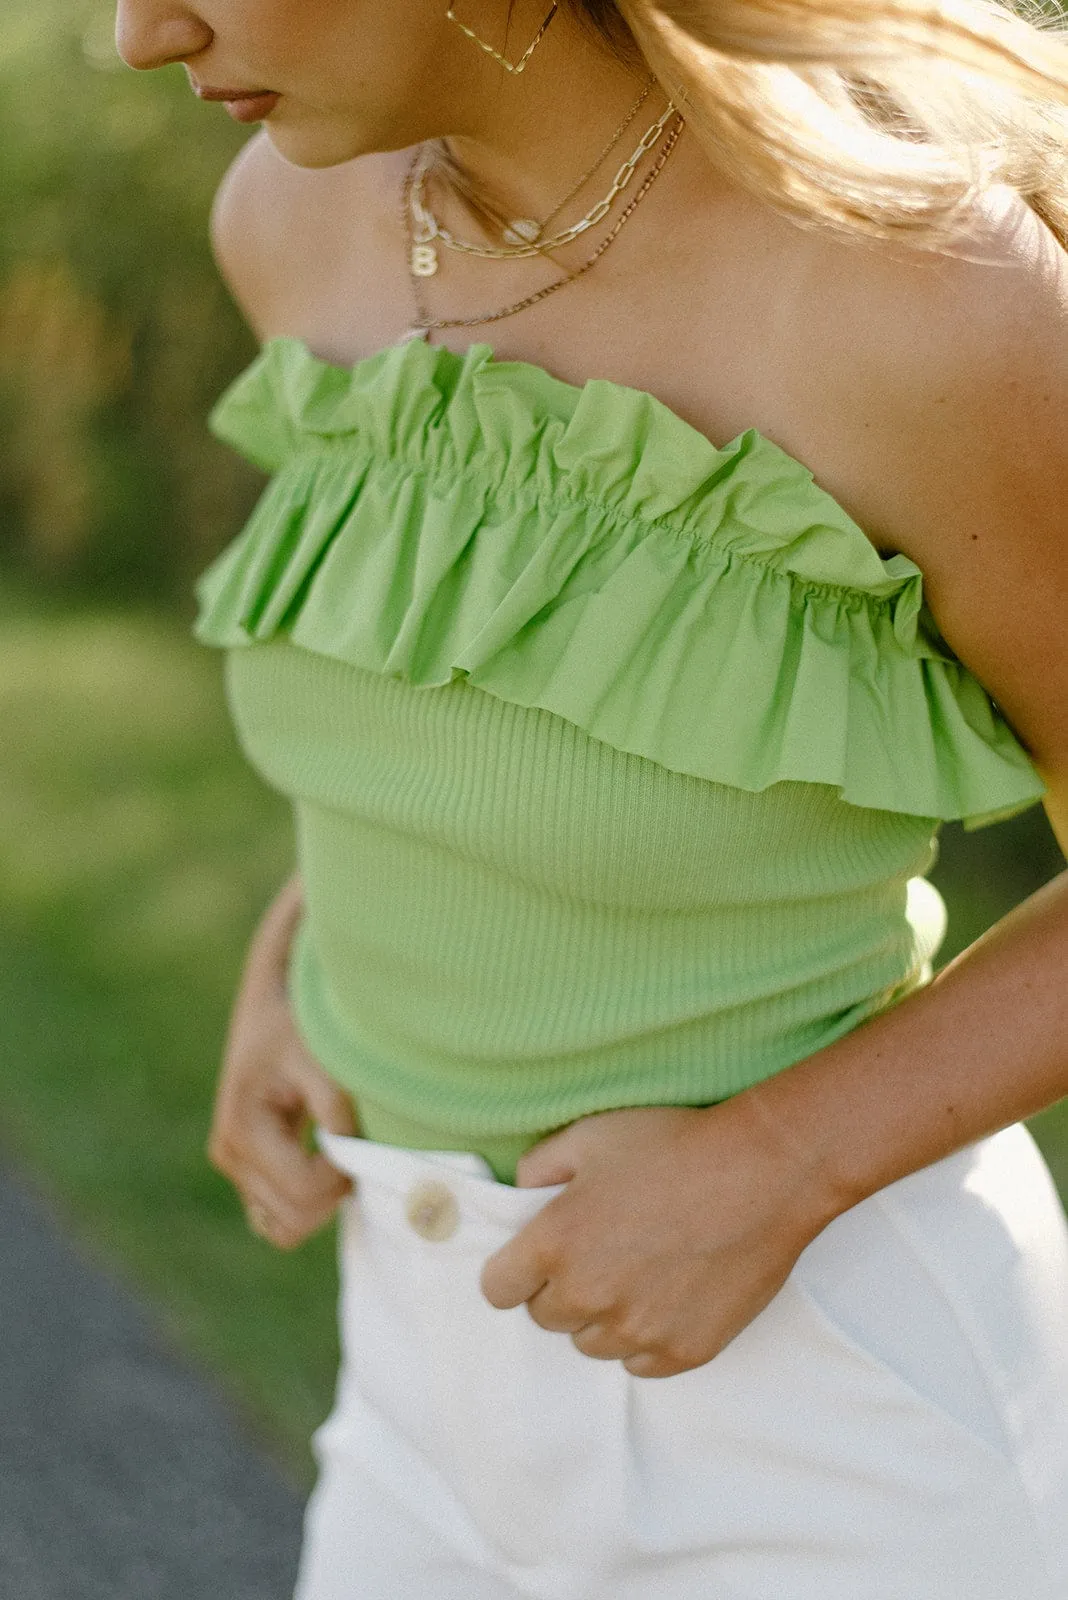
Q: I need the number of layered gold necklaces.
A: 3